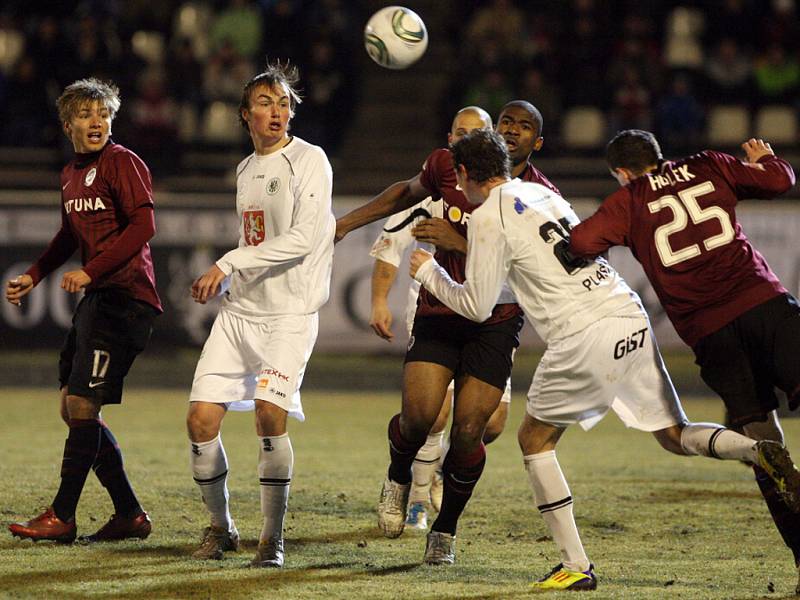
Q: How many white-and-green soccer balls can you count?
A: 1